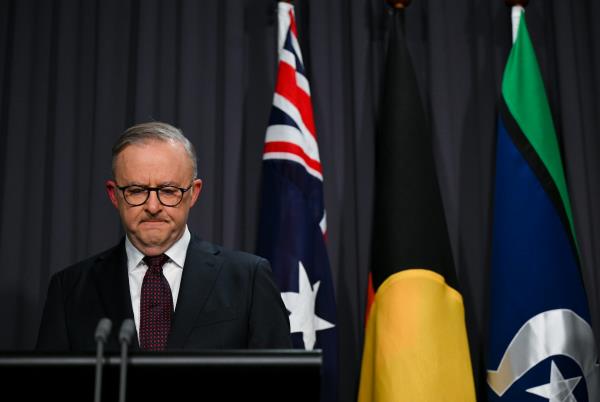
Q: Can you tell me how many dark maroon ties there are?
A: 1